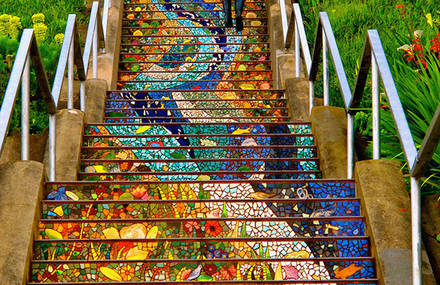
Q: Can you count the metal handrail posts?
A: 11